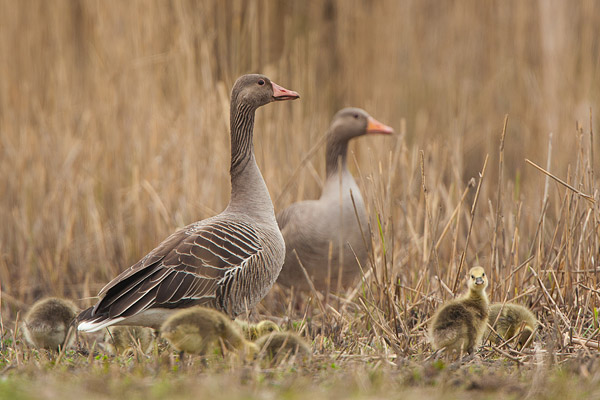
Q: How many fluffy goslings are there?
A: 7